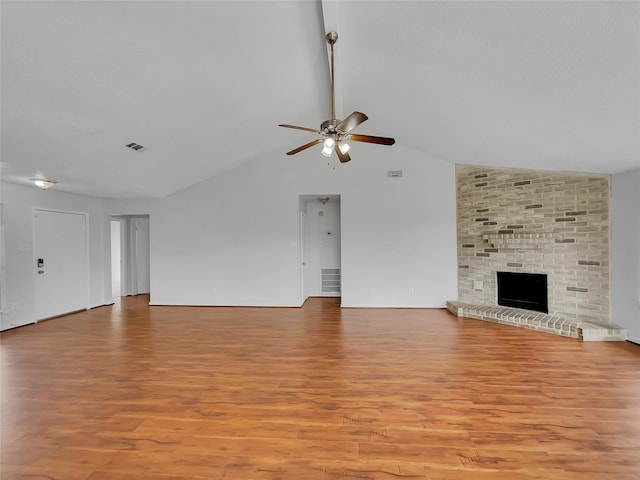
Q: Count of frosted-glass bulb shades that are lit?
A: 3